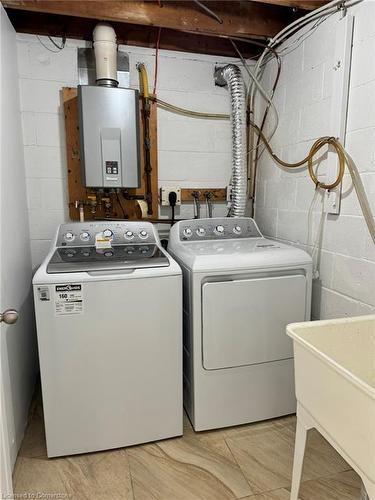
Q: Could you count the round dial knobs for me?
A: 9